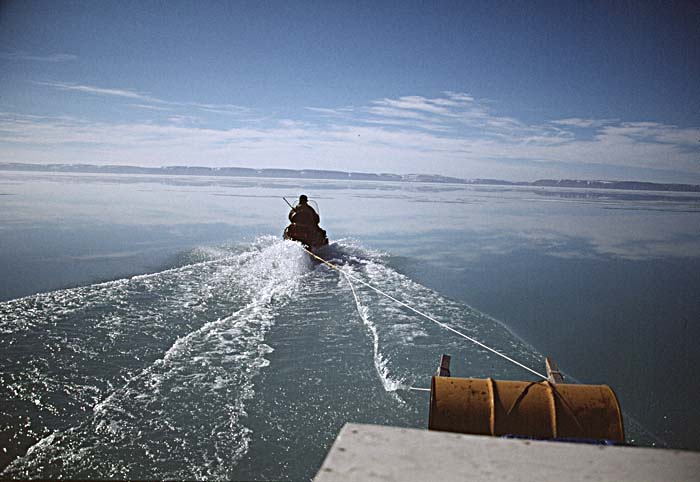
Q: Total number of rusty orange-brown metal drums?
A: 1